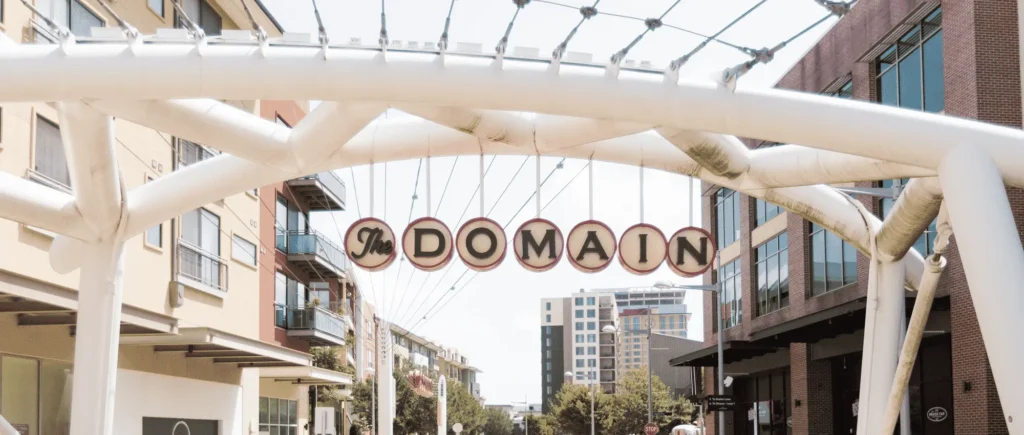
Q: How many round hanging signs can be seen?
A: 7